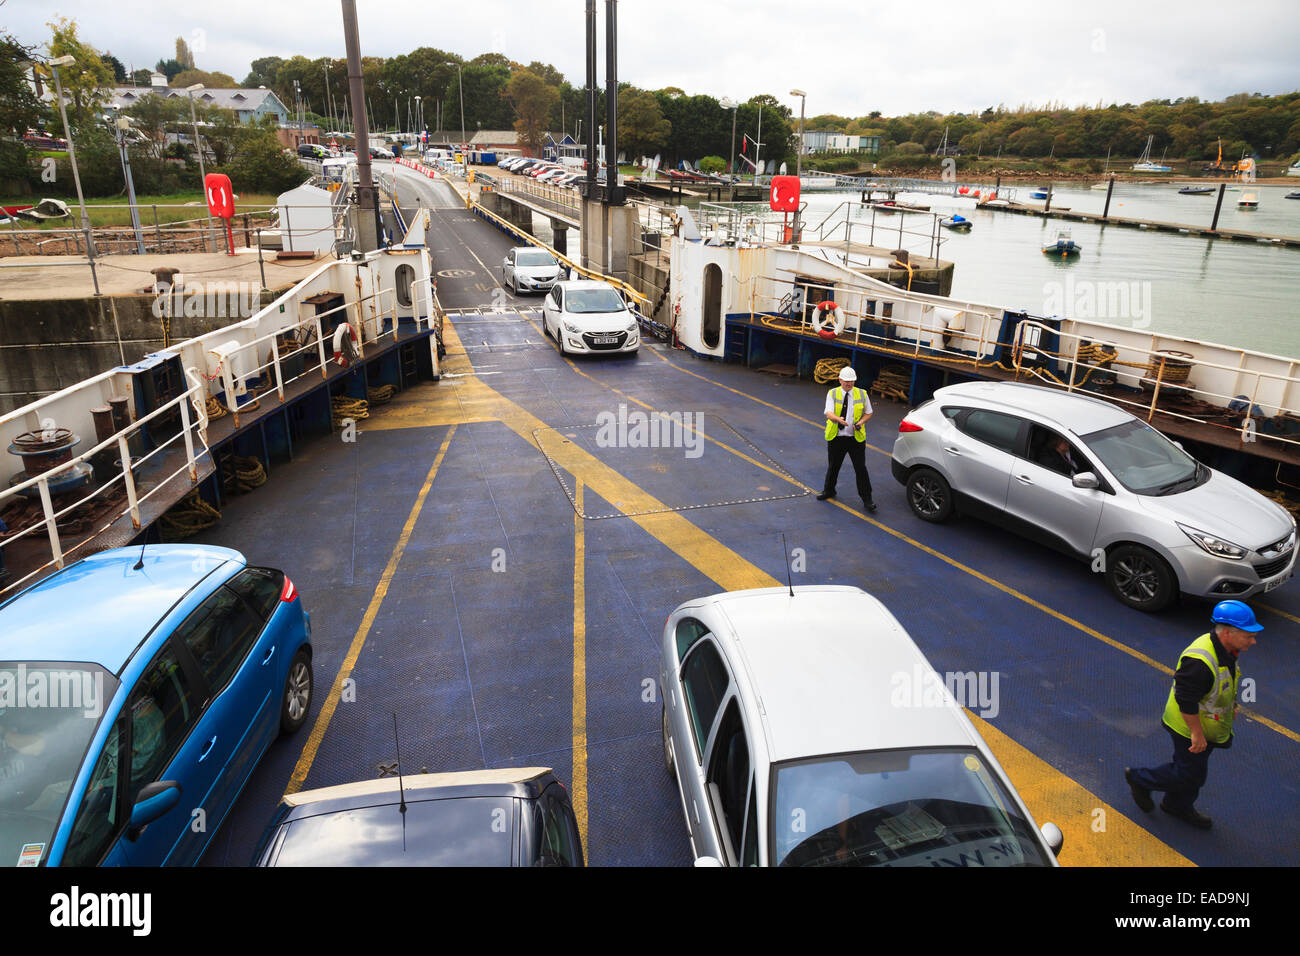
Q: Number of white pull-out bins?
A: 0